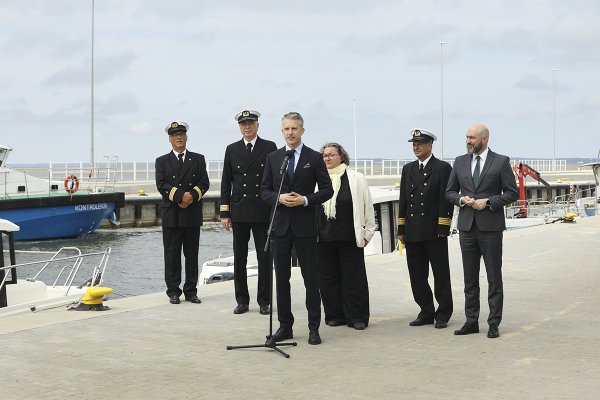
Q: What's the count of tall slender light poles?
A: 4